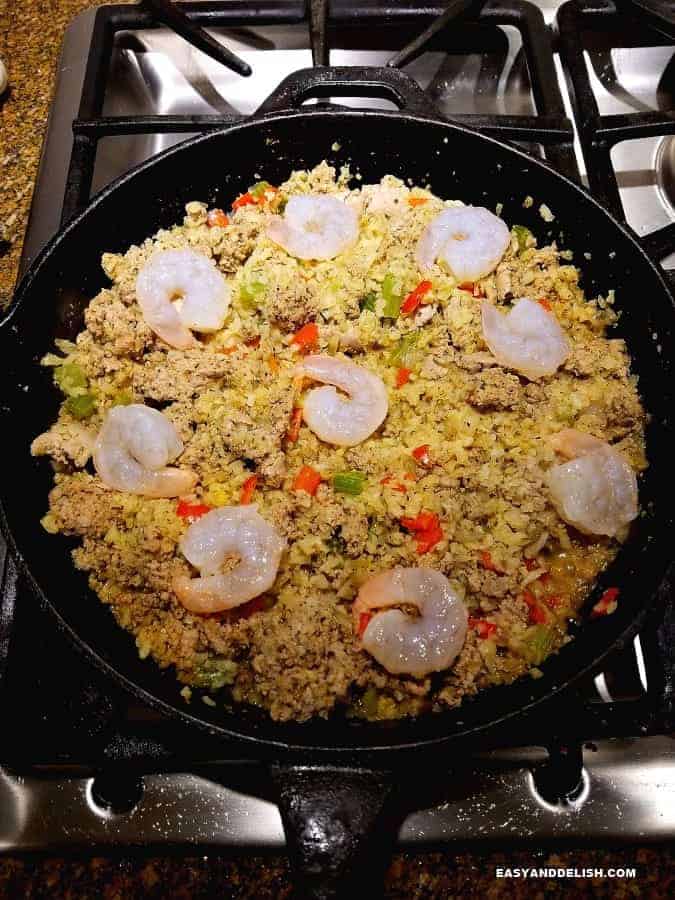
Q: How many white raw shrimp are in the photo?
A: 9